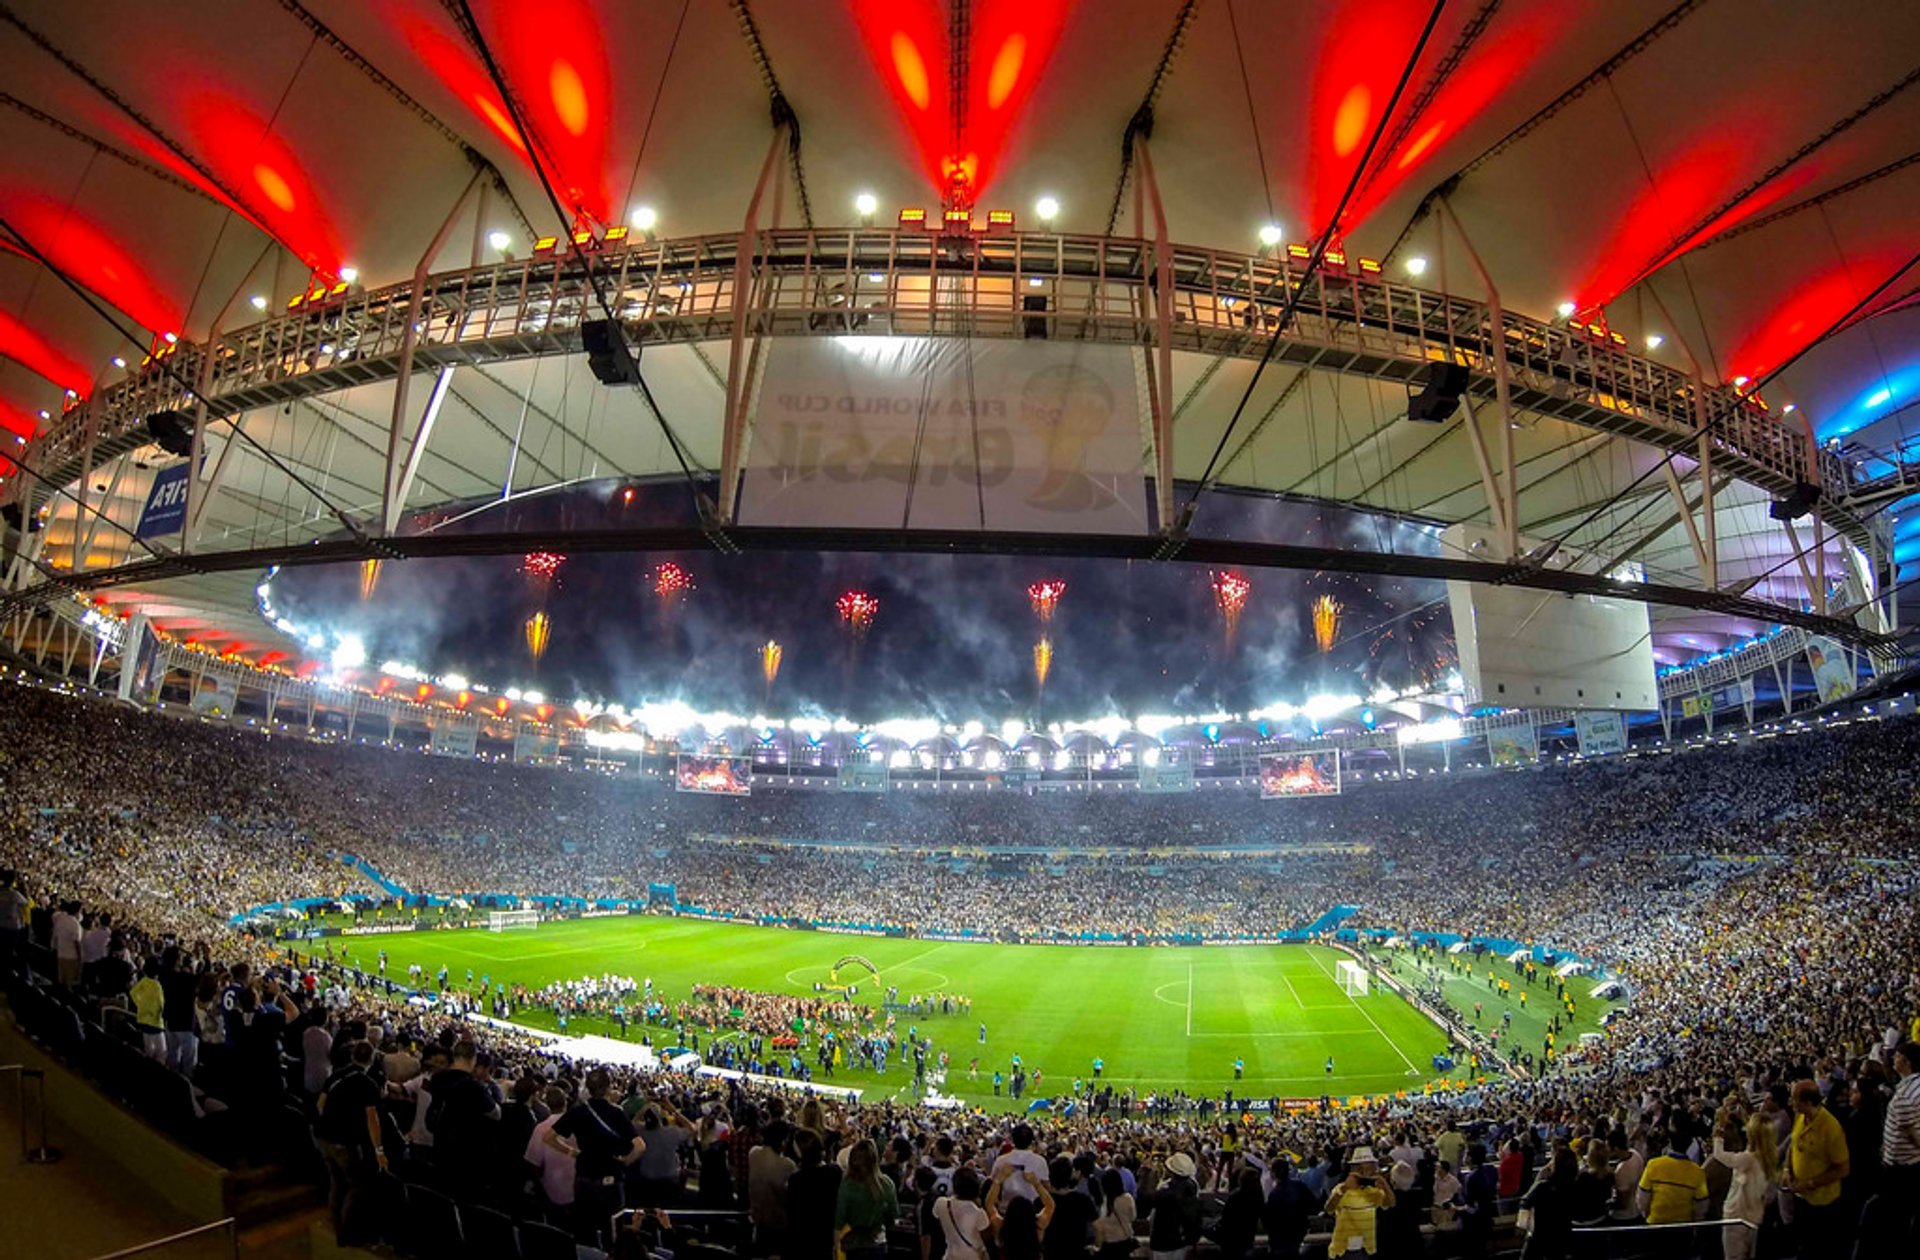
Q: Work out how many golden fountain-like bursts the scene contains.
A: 5